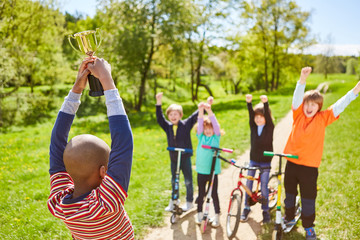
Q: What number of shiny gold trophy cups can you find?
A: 1